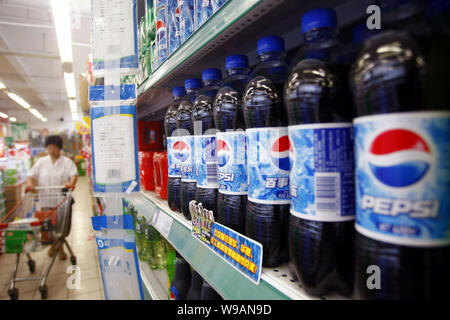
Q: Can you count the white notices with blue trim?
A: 3